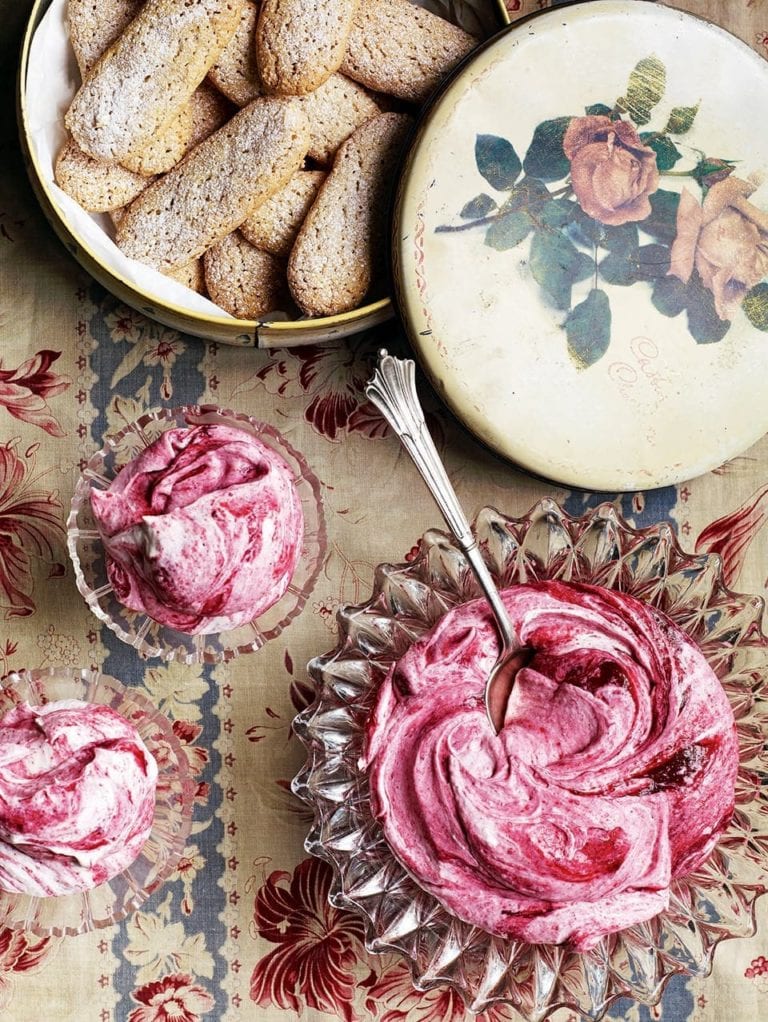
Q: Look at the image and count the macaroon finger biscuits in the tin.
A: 13